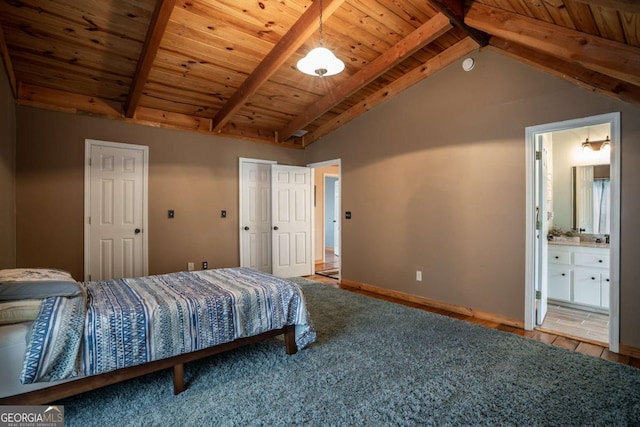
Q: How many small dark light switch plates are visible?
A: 3